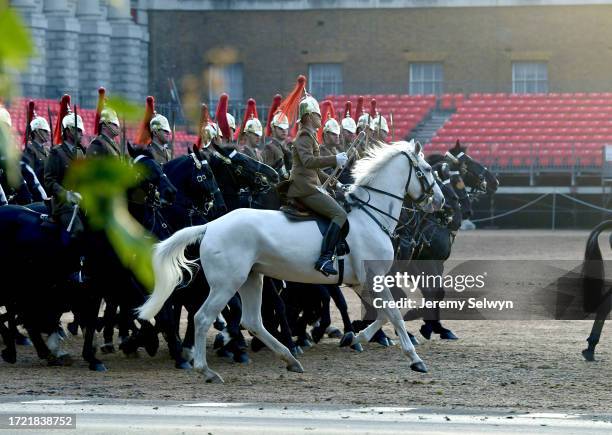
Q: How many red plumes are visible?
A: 13